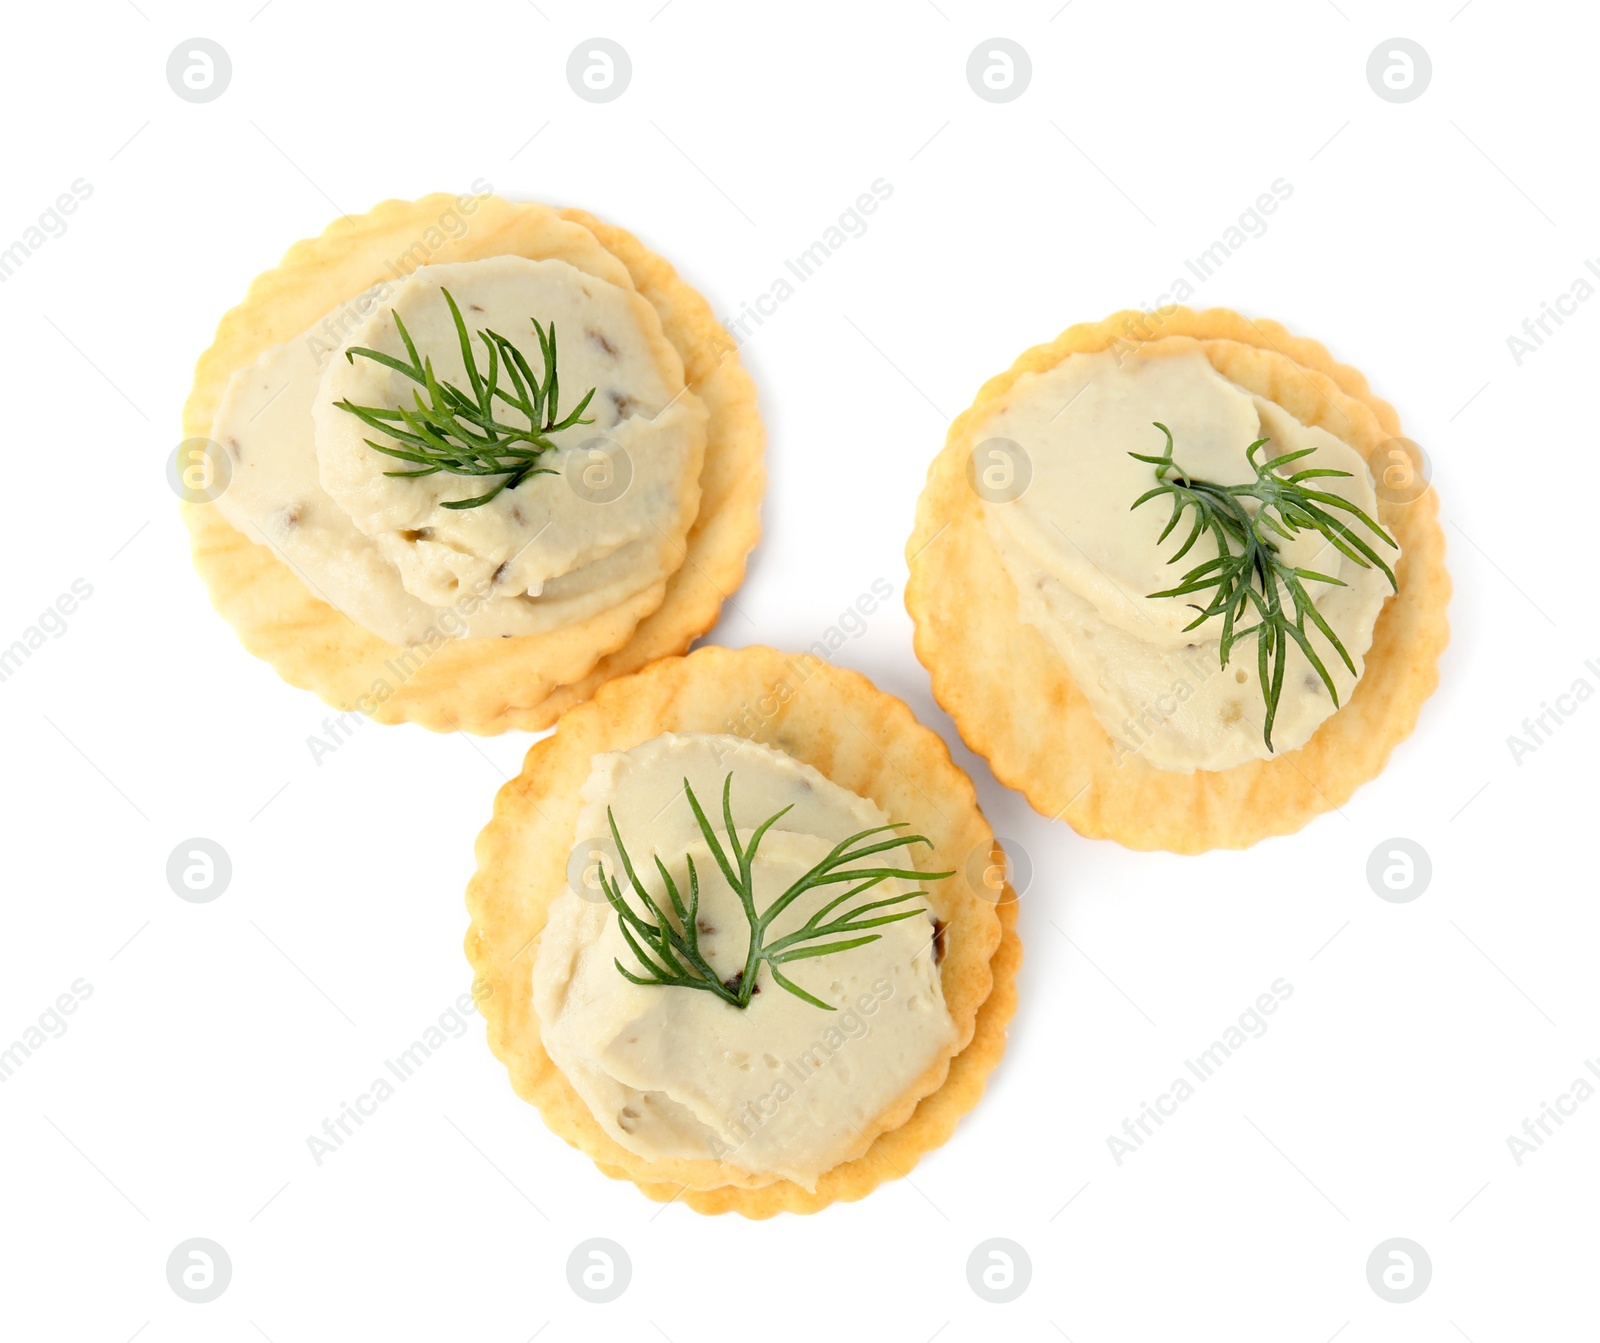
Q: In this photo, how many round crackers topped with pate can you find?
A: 3